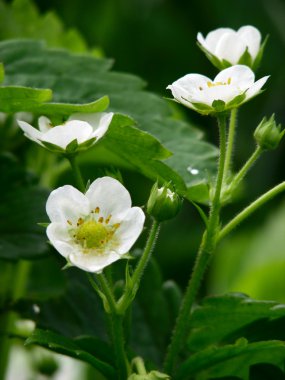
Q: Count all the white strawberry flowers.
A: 4